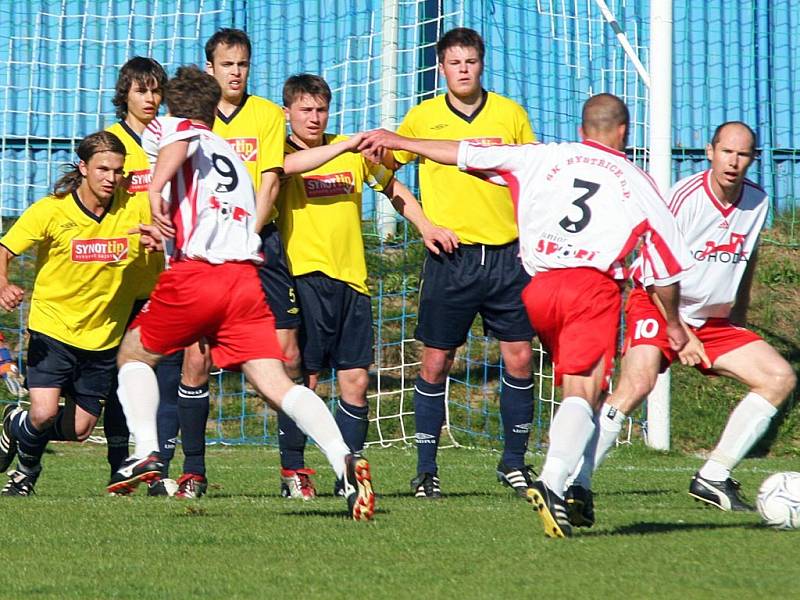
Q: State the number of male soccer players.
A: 8